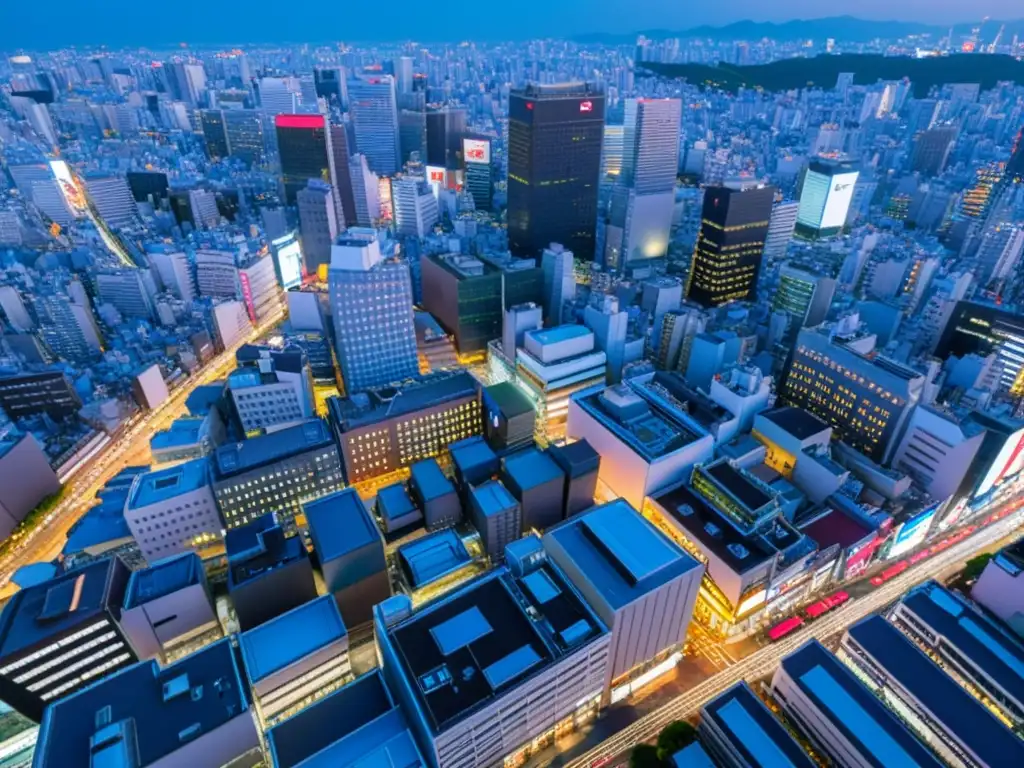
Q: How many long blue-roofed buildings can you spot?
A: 4